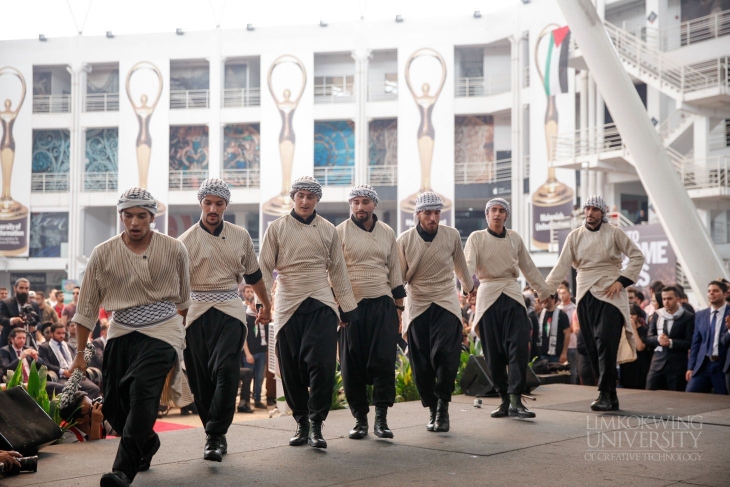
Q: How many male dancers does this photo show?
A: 7